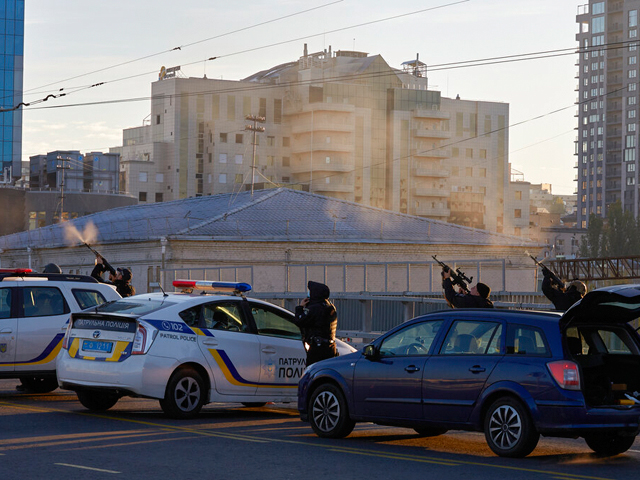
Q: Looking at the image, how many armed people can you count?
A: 3